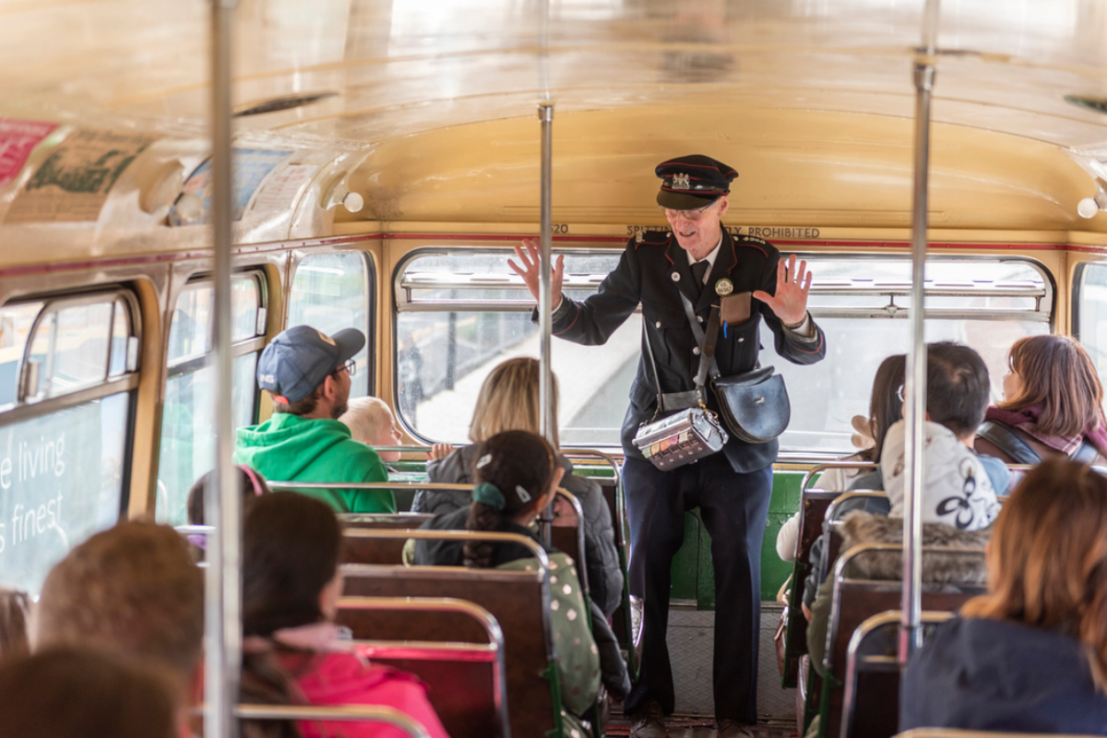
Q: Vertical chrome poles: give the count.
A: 3